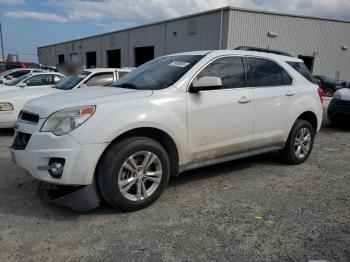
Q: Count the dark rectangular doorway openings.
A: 5